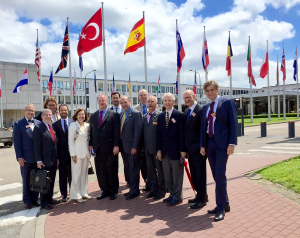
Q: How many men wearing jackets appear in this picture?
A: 11